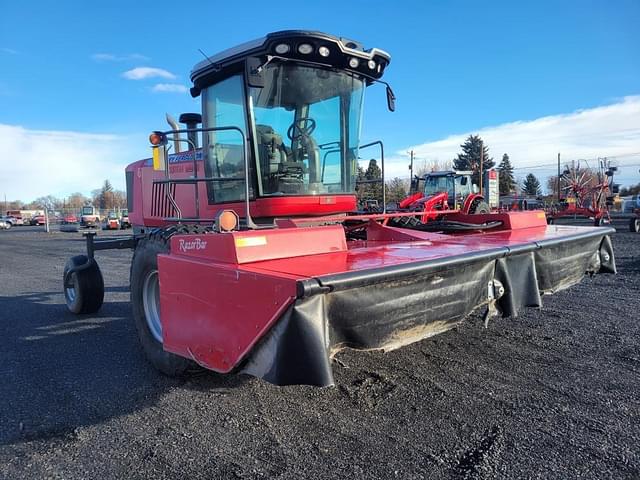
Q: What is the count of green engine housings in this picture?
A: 0